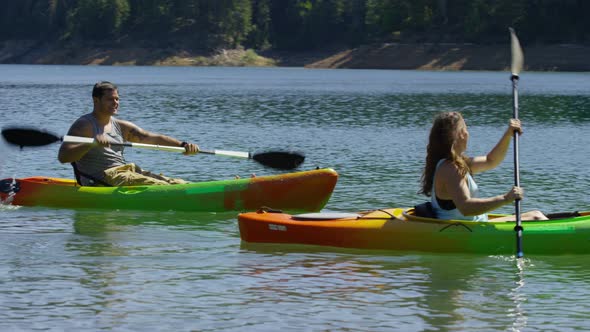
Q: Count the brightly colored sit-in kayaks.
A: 2